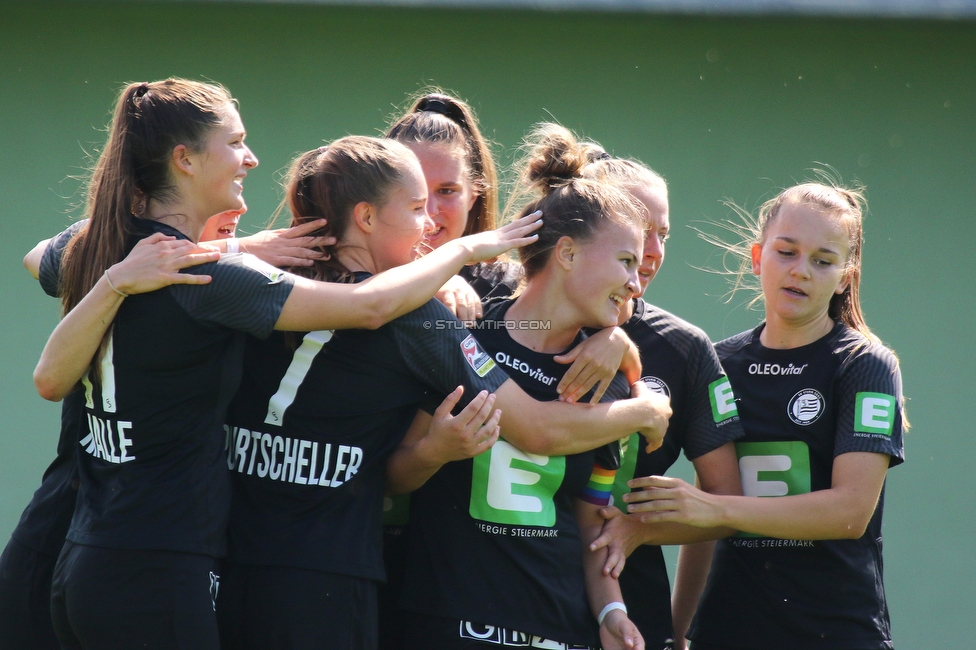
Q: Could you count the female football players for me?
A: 7